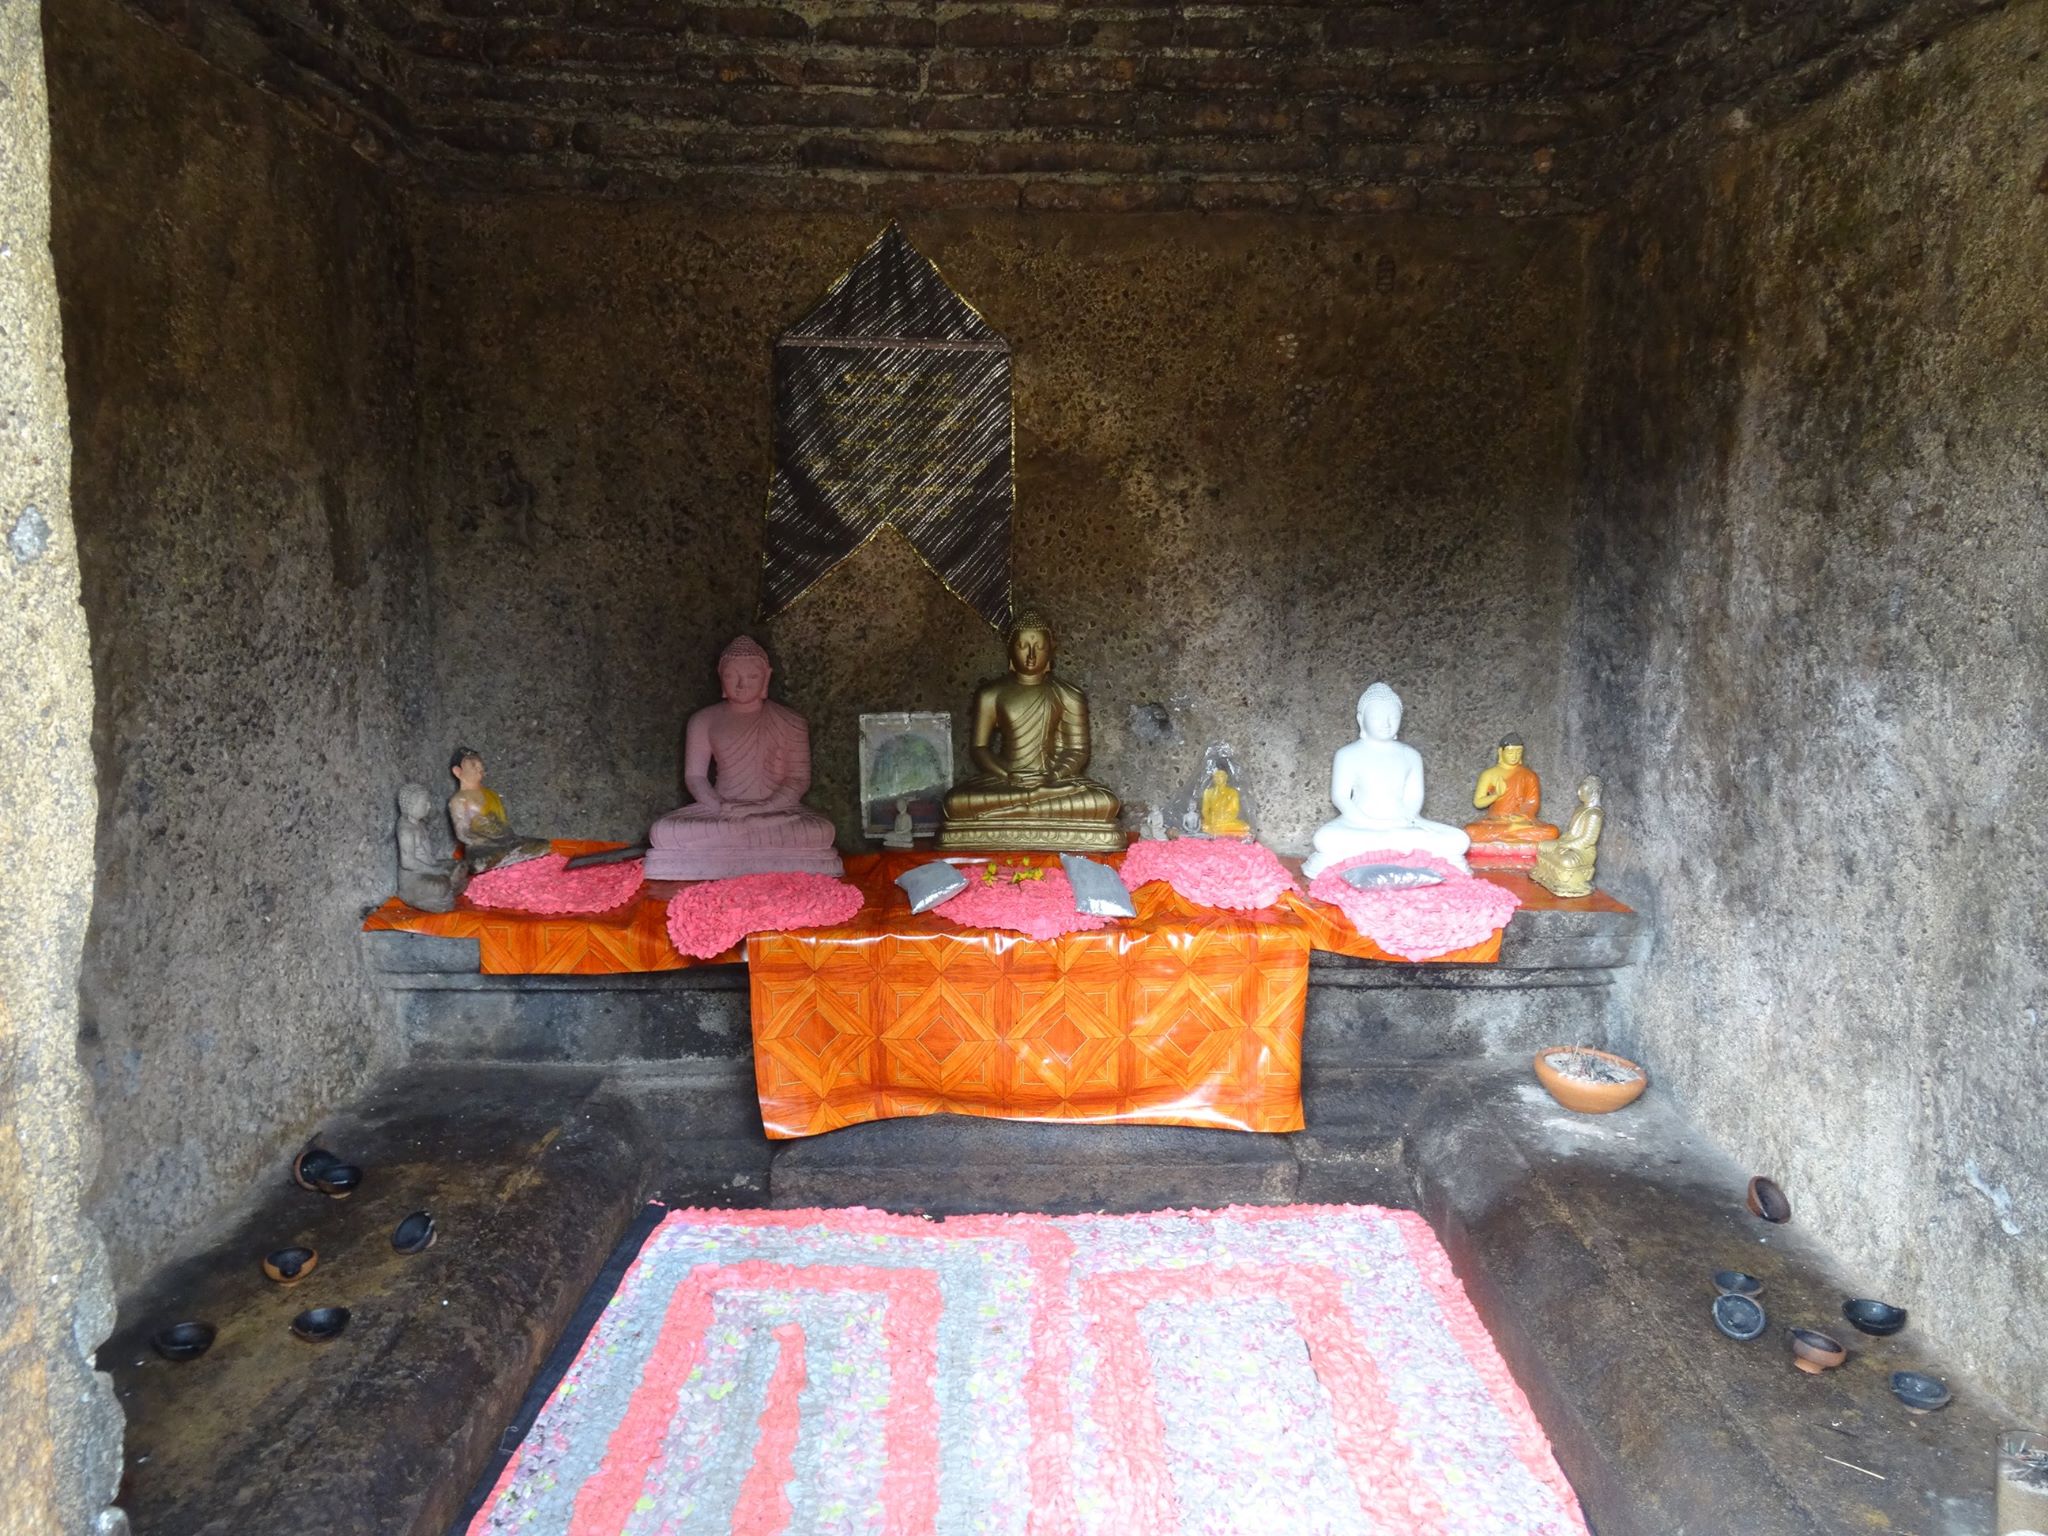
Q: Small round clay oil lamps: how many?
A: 12